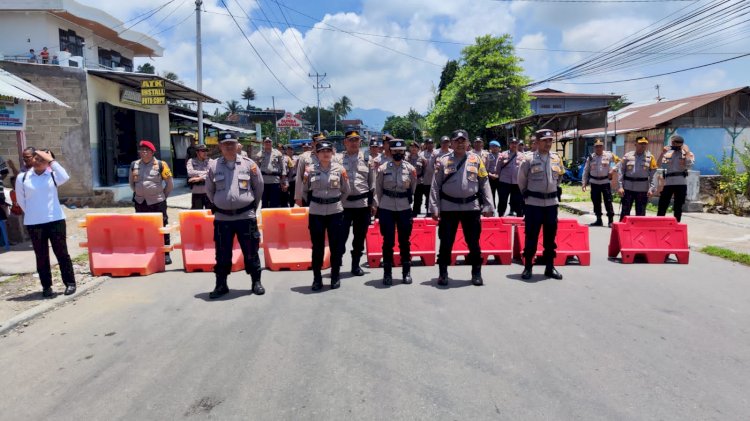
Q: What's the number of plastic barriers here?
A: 7